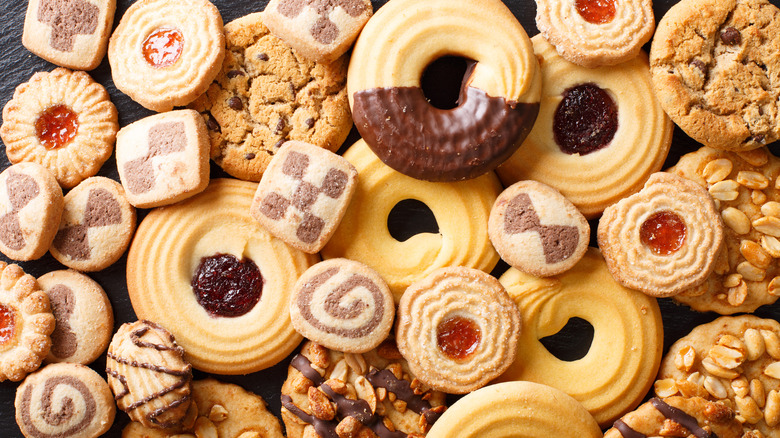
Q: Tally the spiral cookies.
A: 2